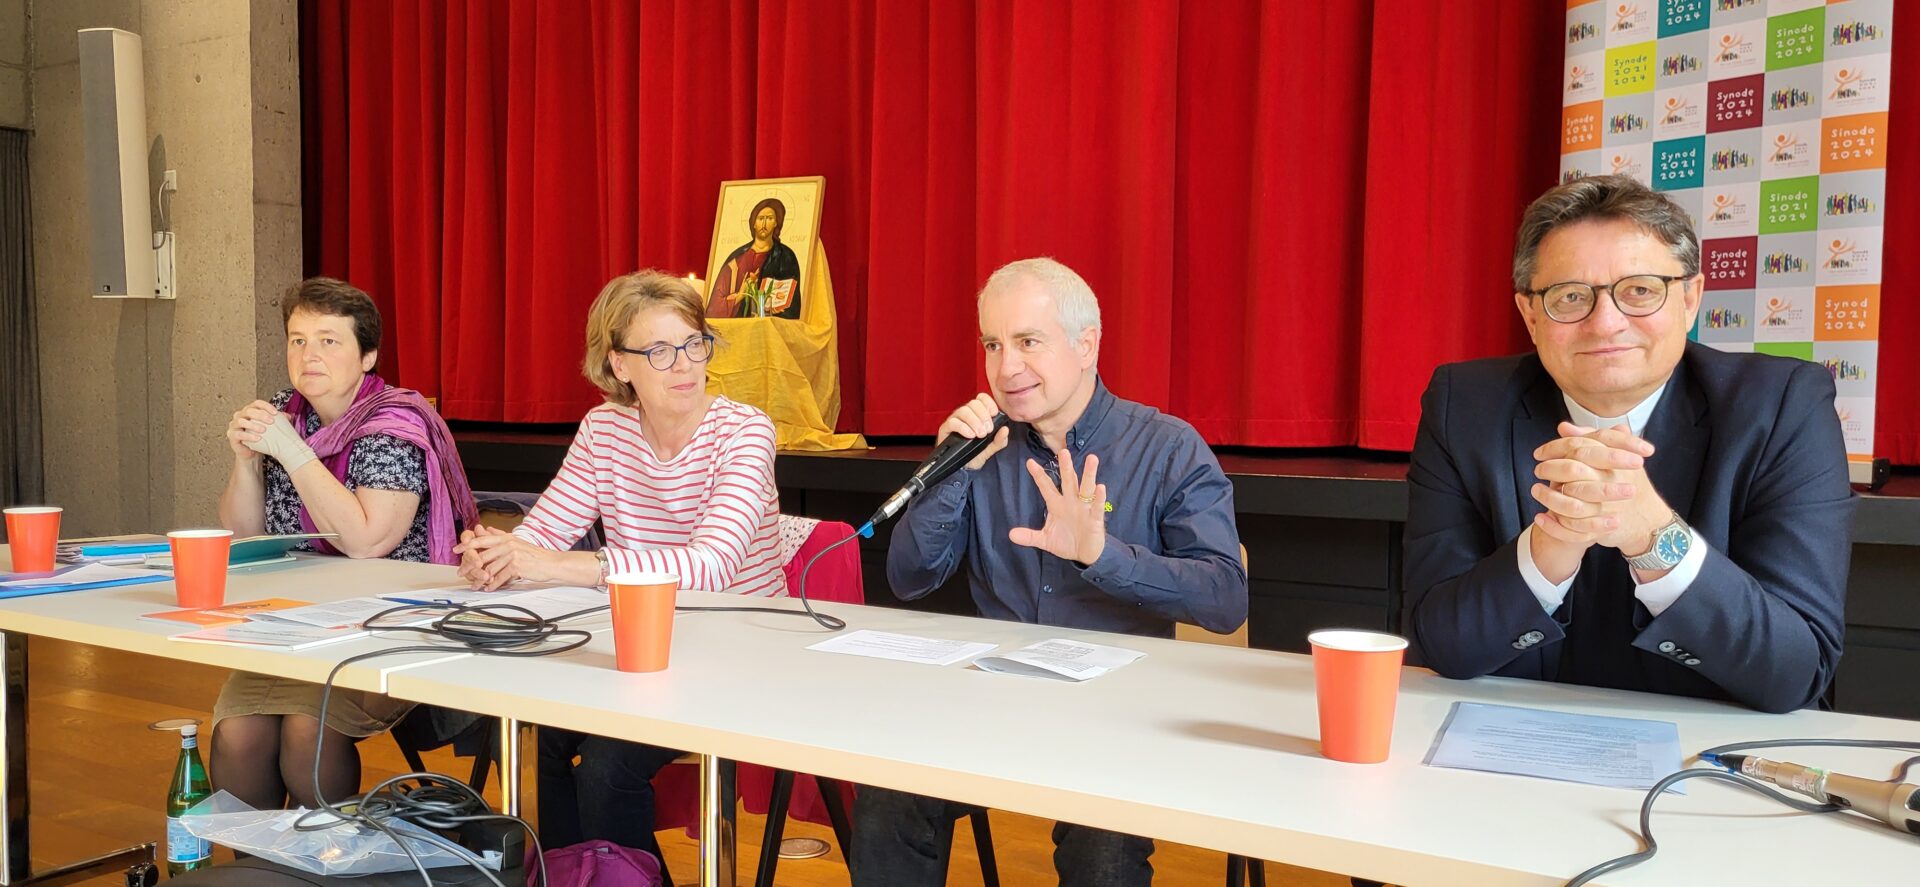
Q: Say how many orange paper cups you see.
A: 4